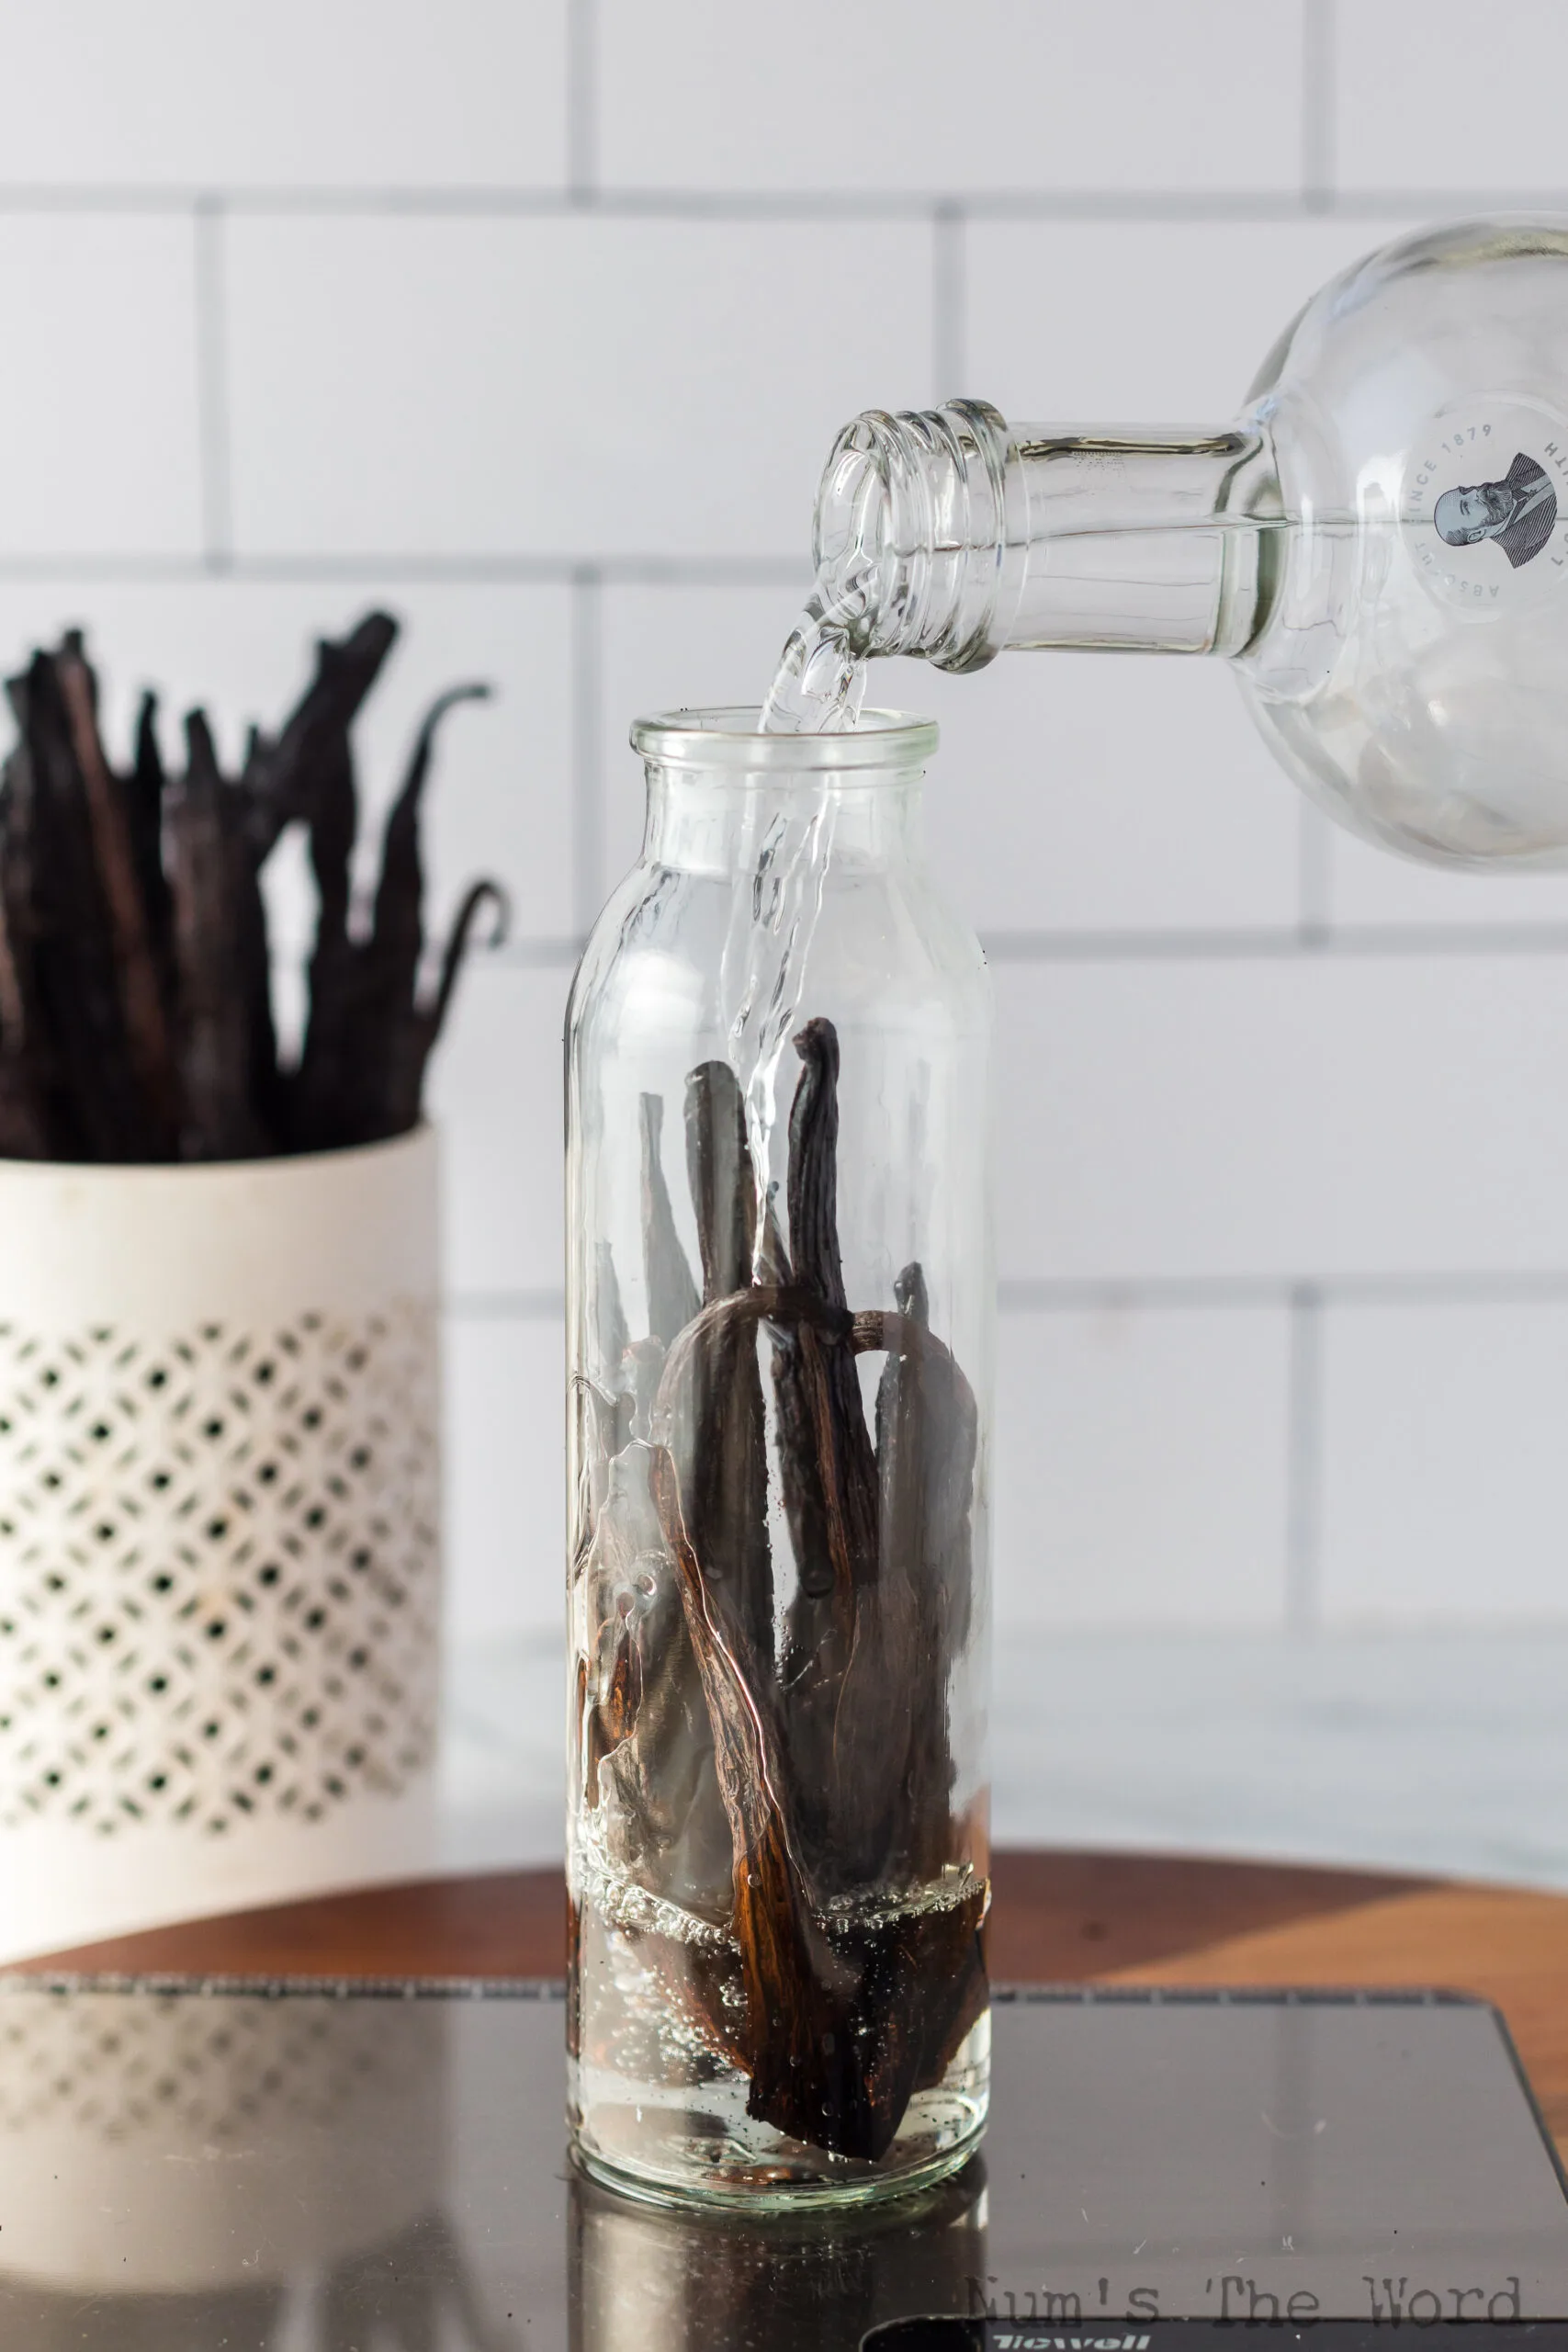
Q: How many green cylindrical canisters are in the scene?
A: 0